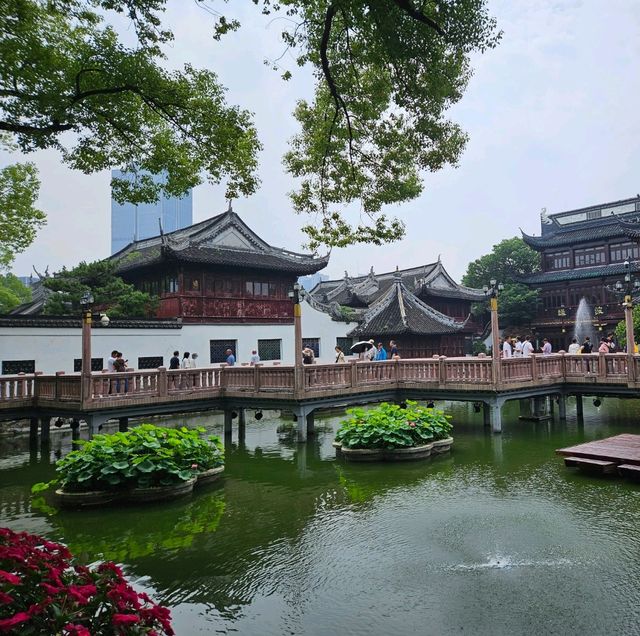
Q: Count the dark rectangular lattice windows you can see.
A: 7